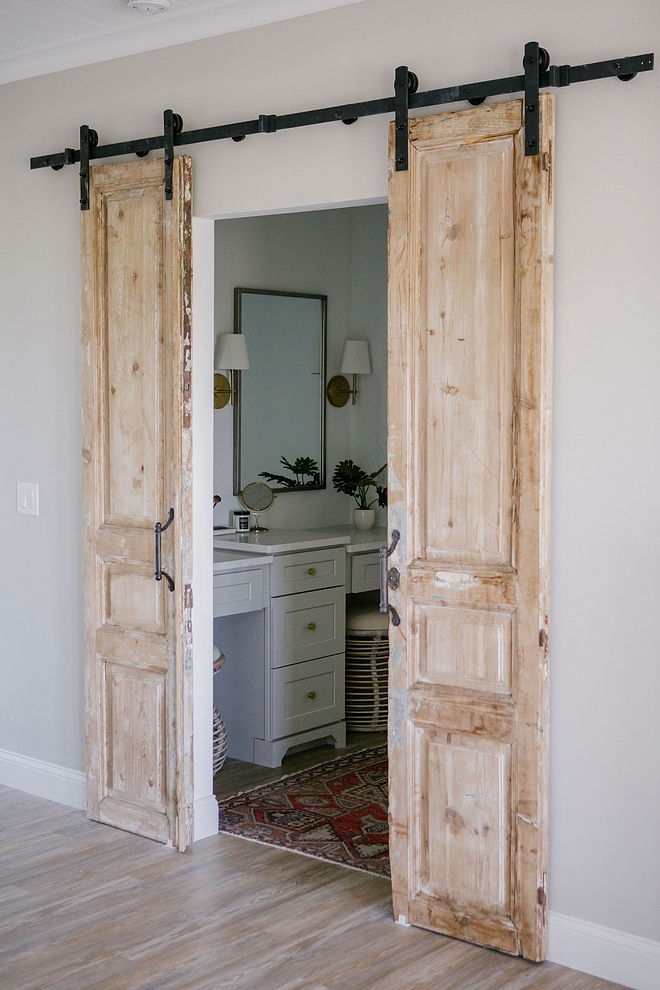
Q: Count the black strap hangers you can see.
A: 4